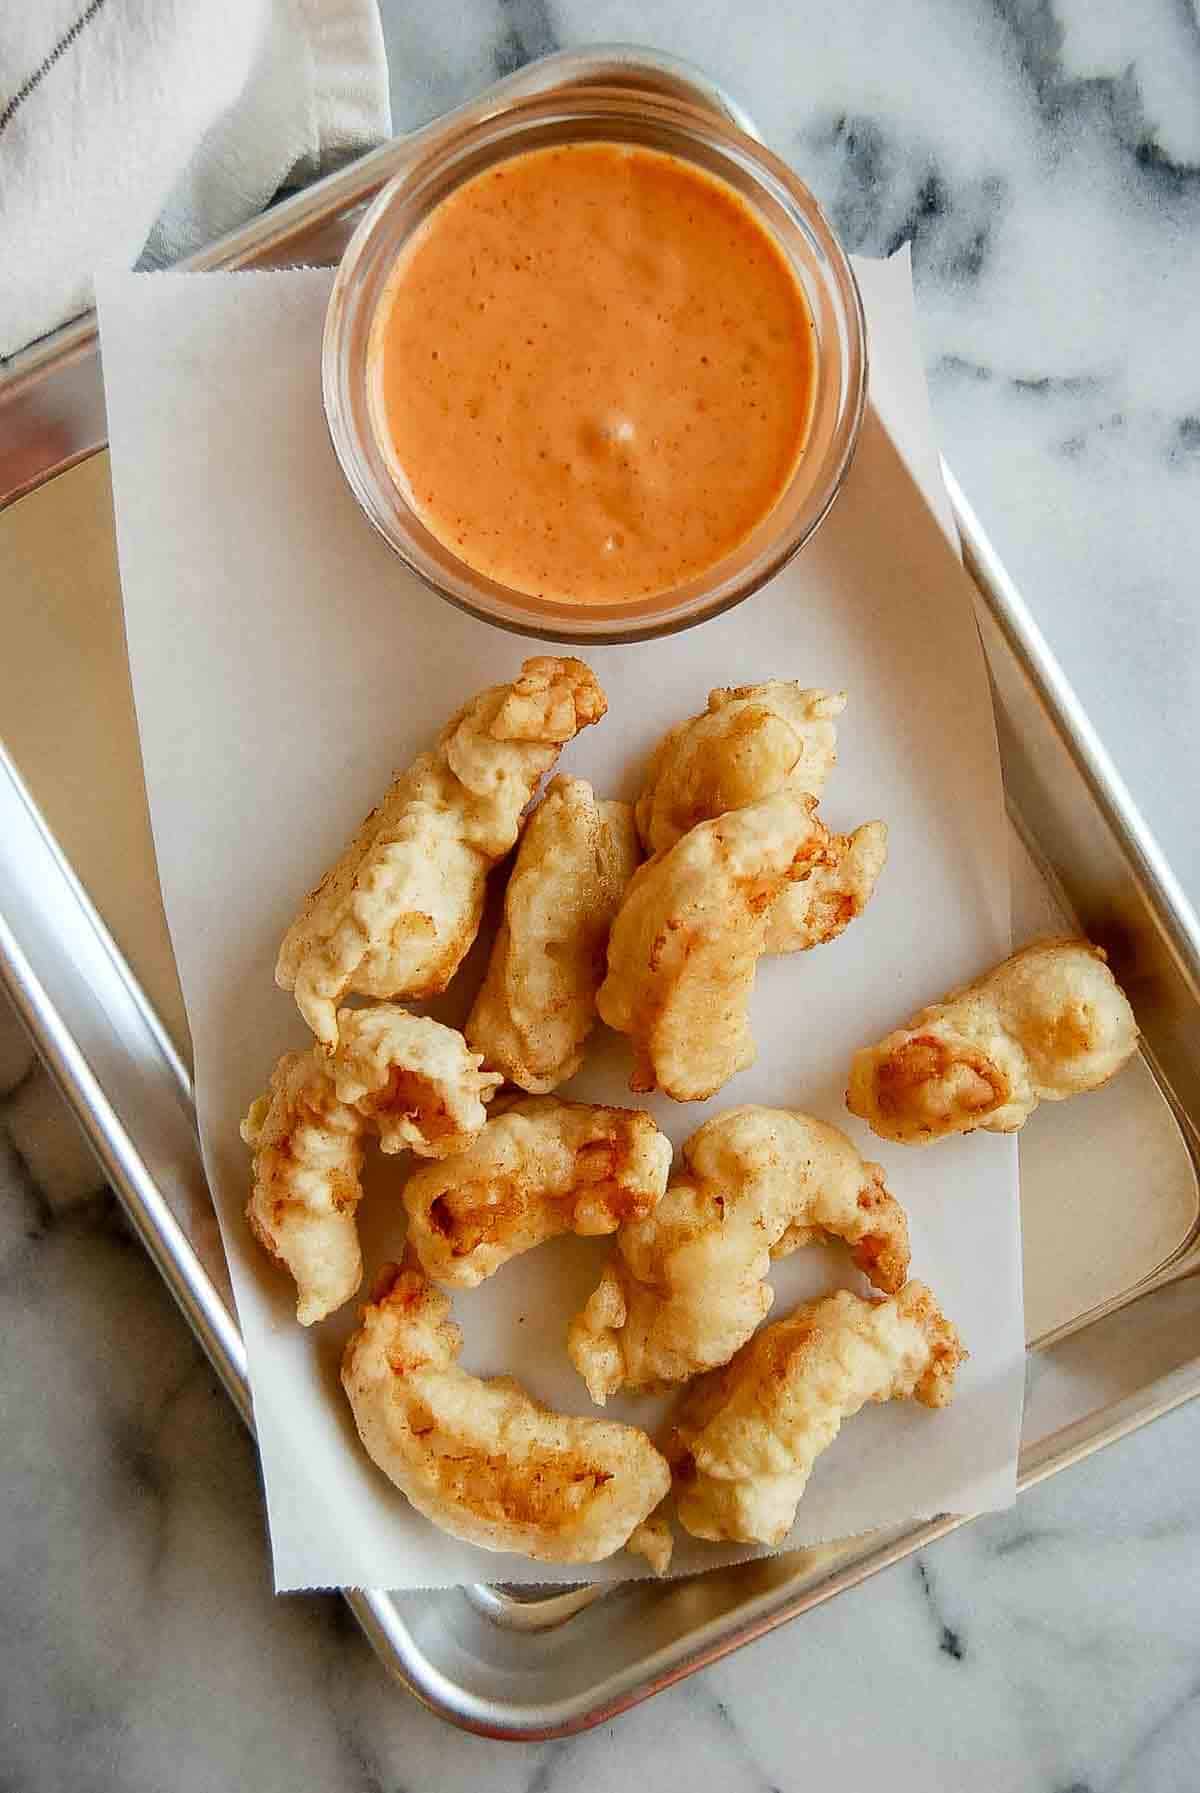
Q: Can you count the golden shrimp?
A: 10